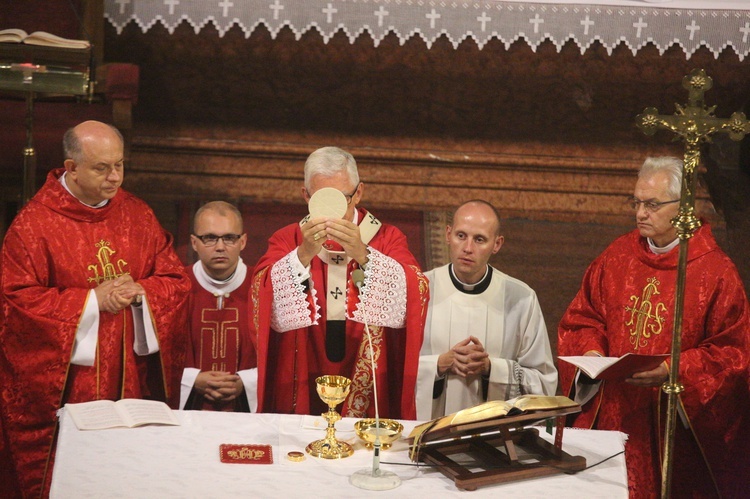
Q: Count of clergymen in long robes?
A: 5